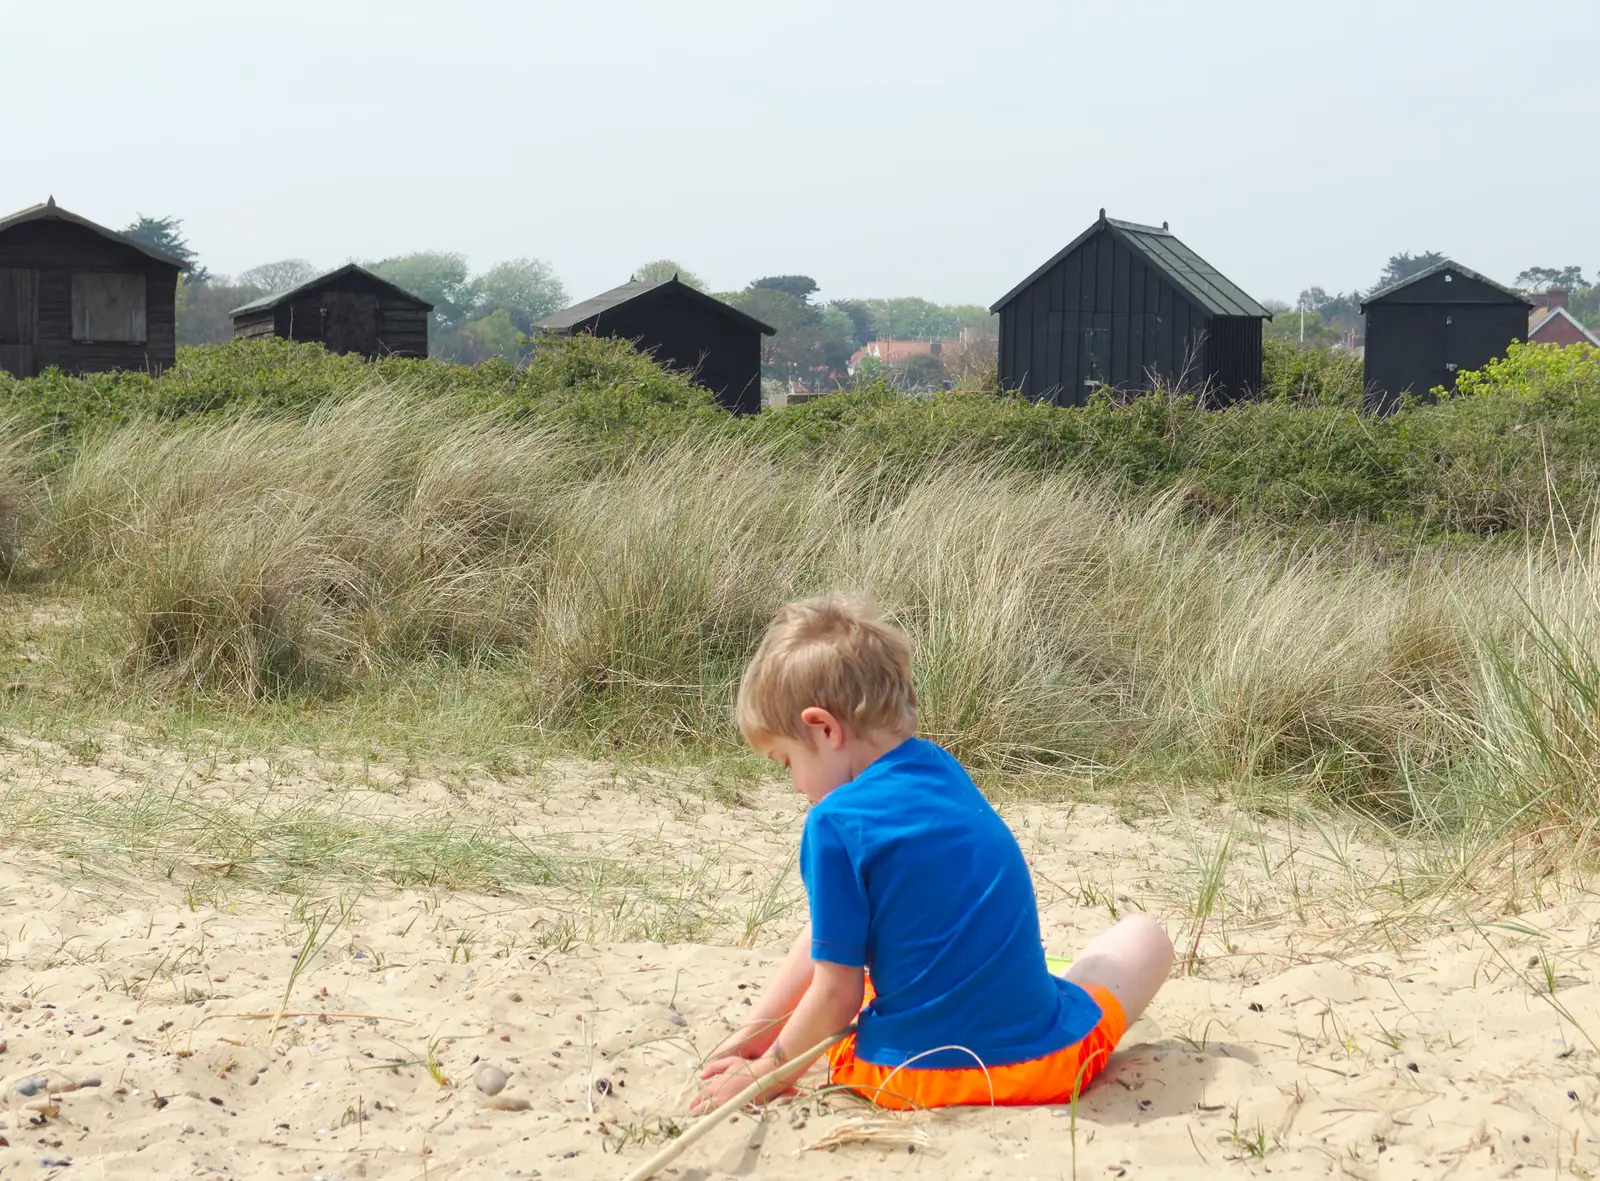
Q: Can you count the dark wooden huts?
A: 5